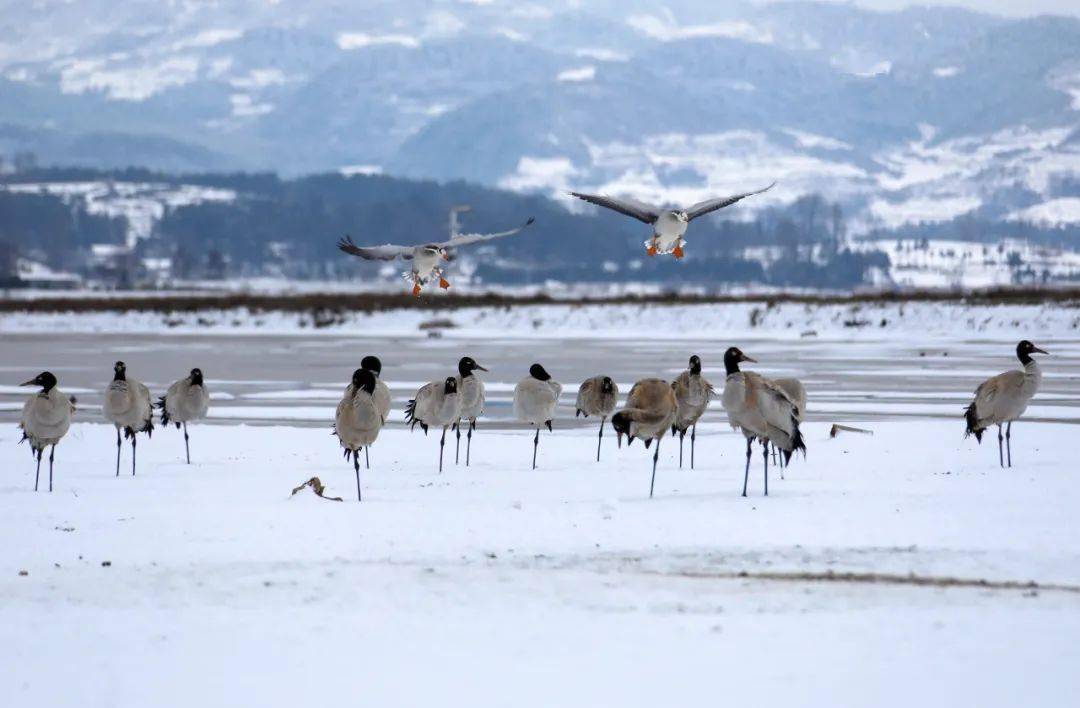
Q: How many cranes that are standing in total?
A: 14